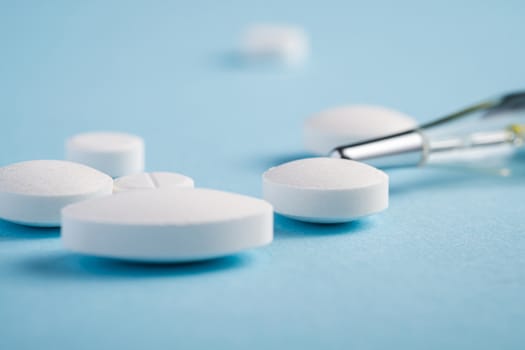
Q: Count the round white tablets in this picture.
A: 7